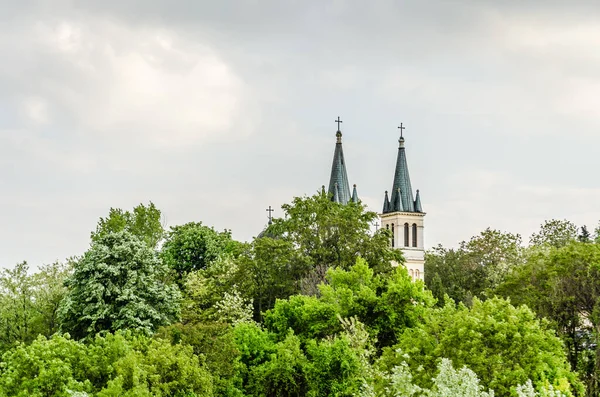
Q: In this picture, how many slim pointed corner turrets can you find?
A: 6